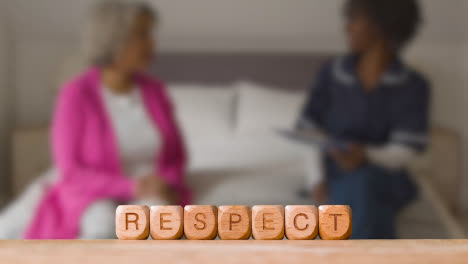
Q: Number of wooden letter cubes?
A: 7